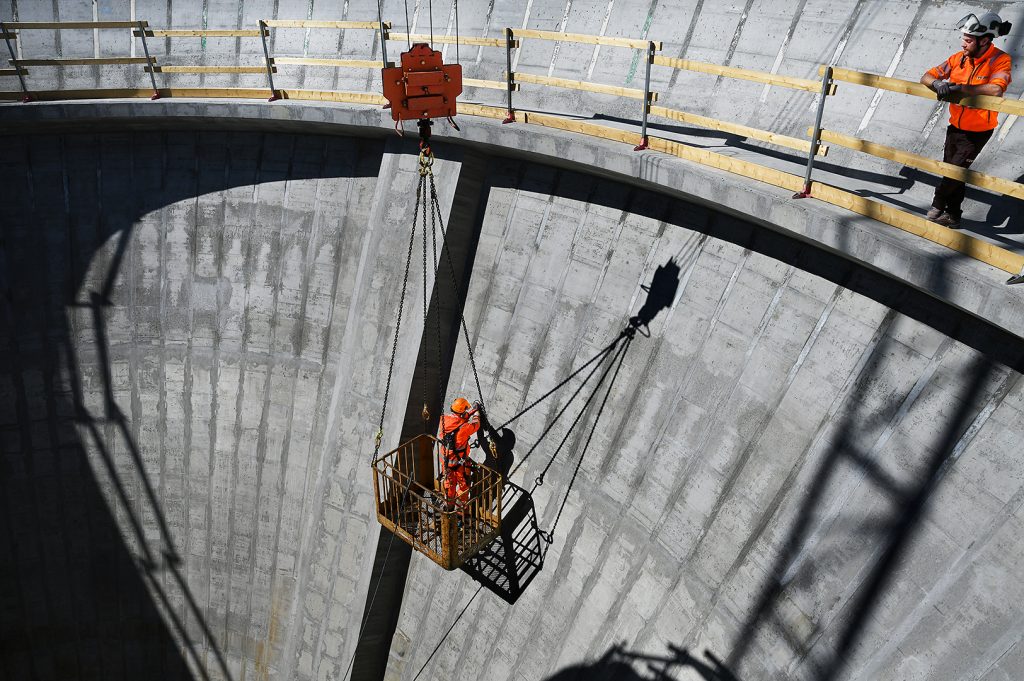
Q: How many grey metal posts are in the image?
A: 7